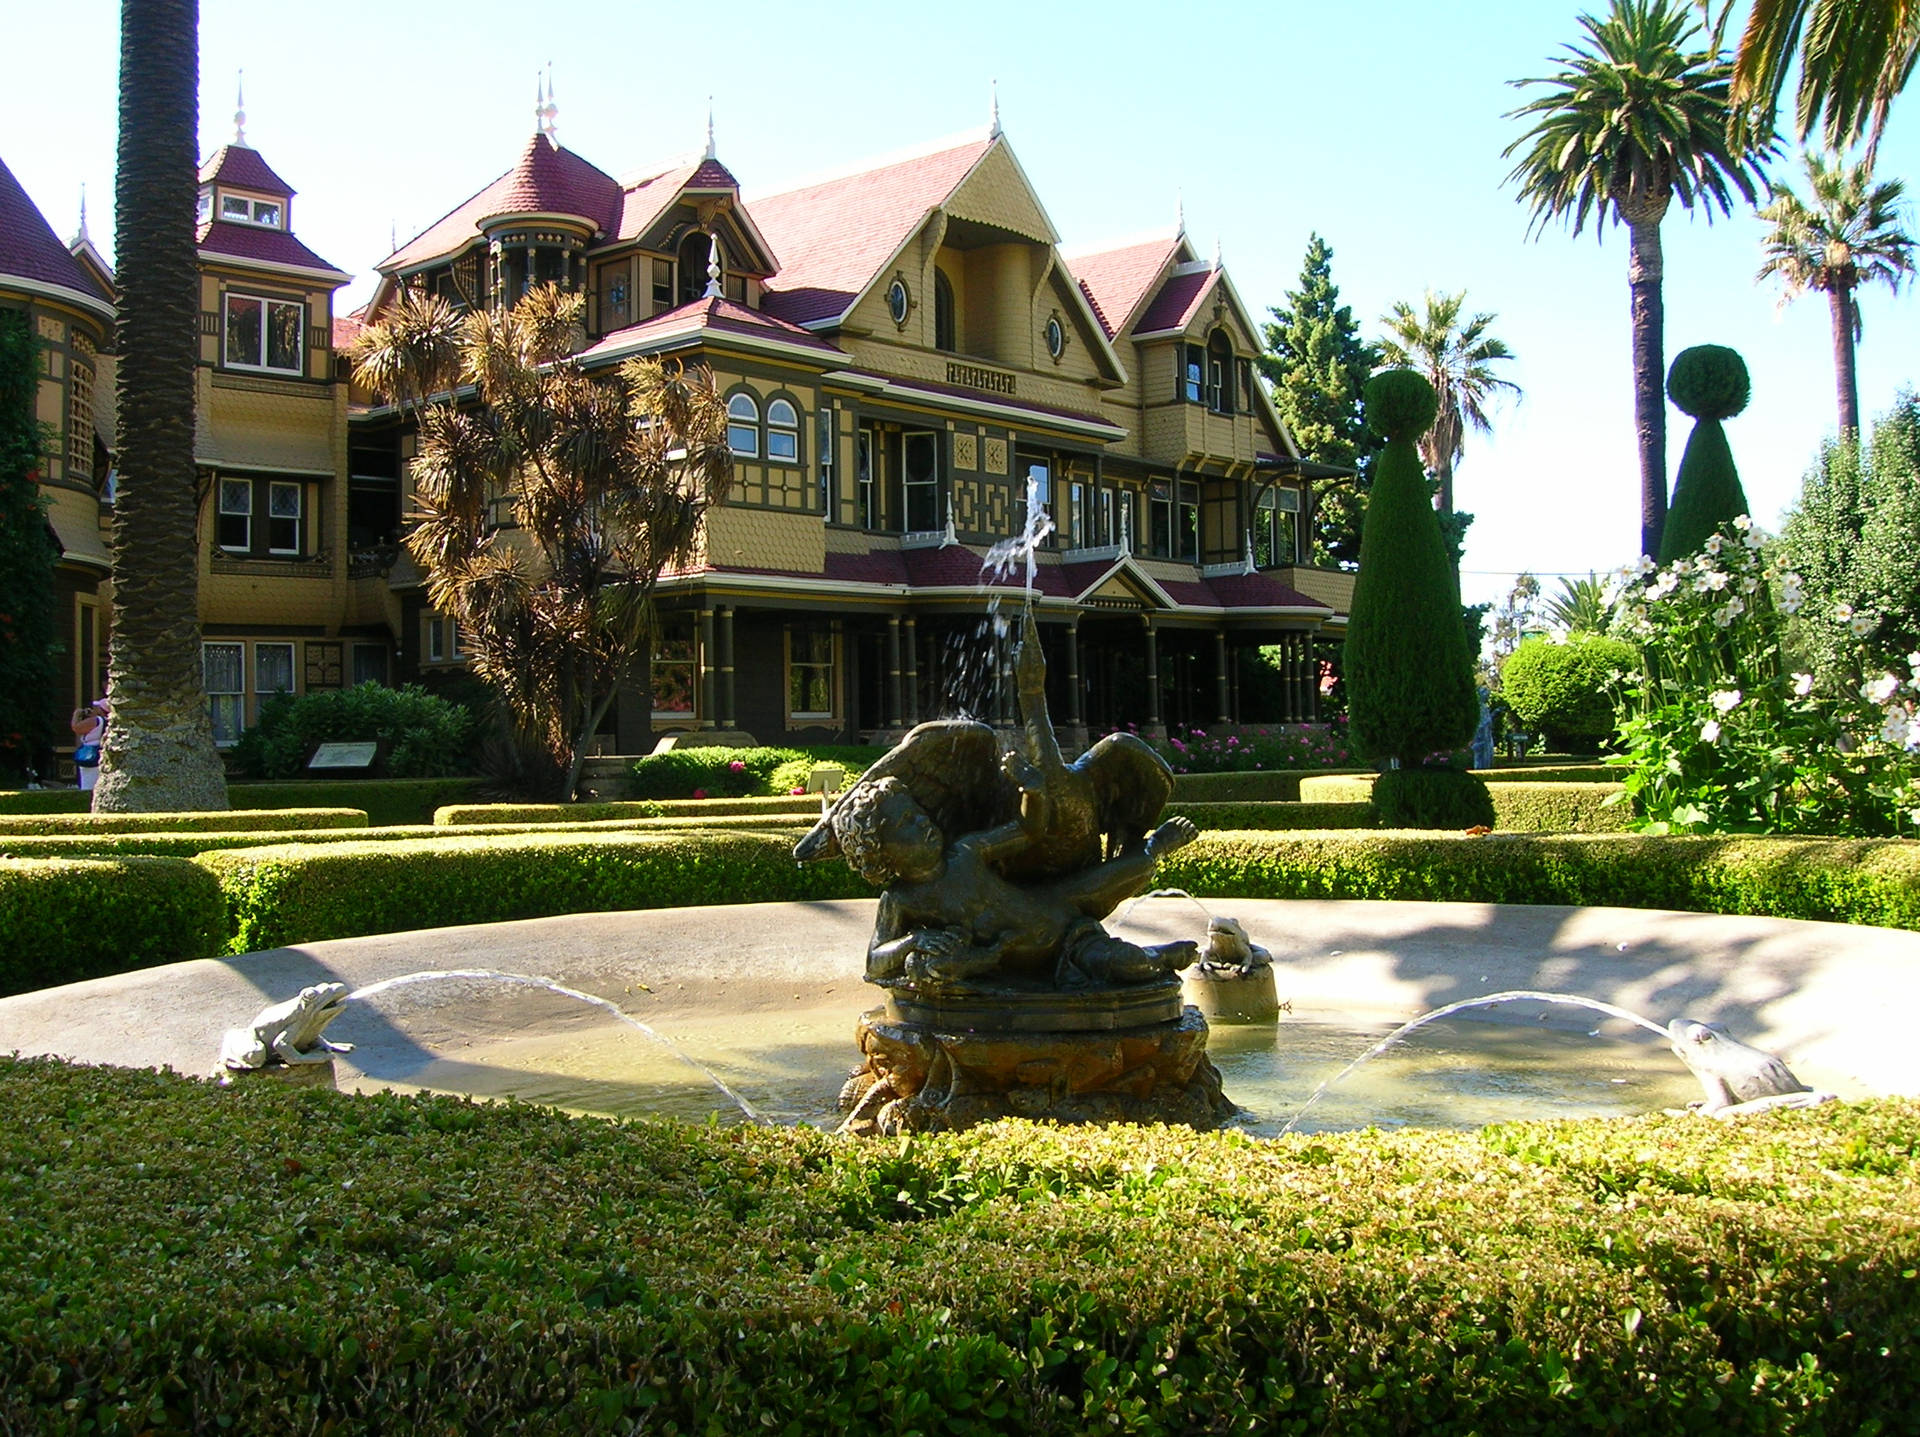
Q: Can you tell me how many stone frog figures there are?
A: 3